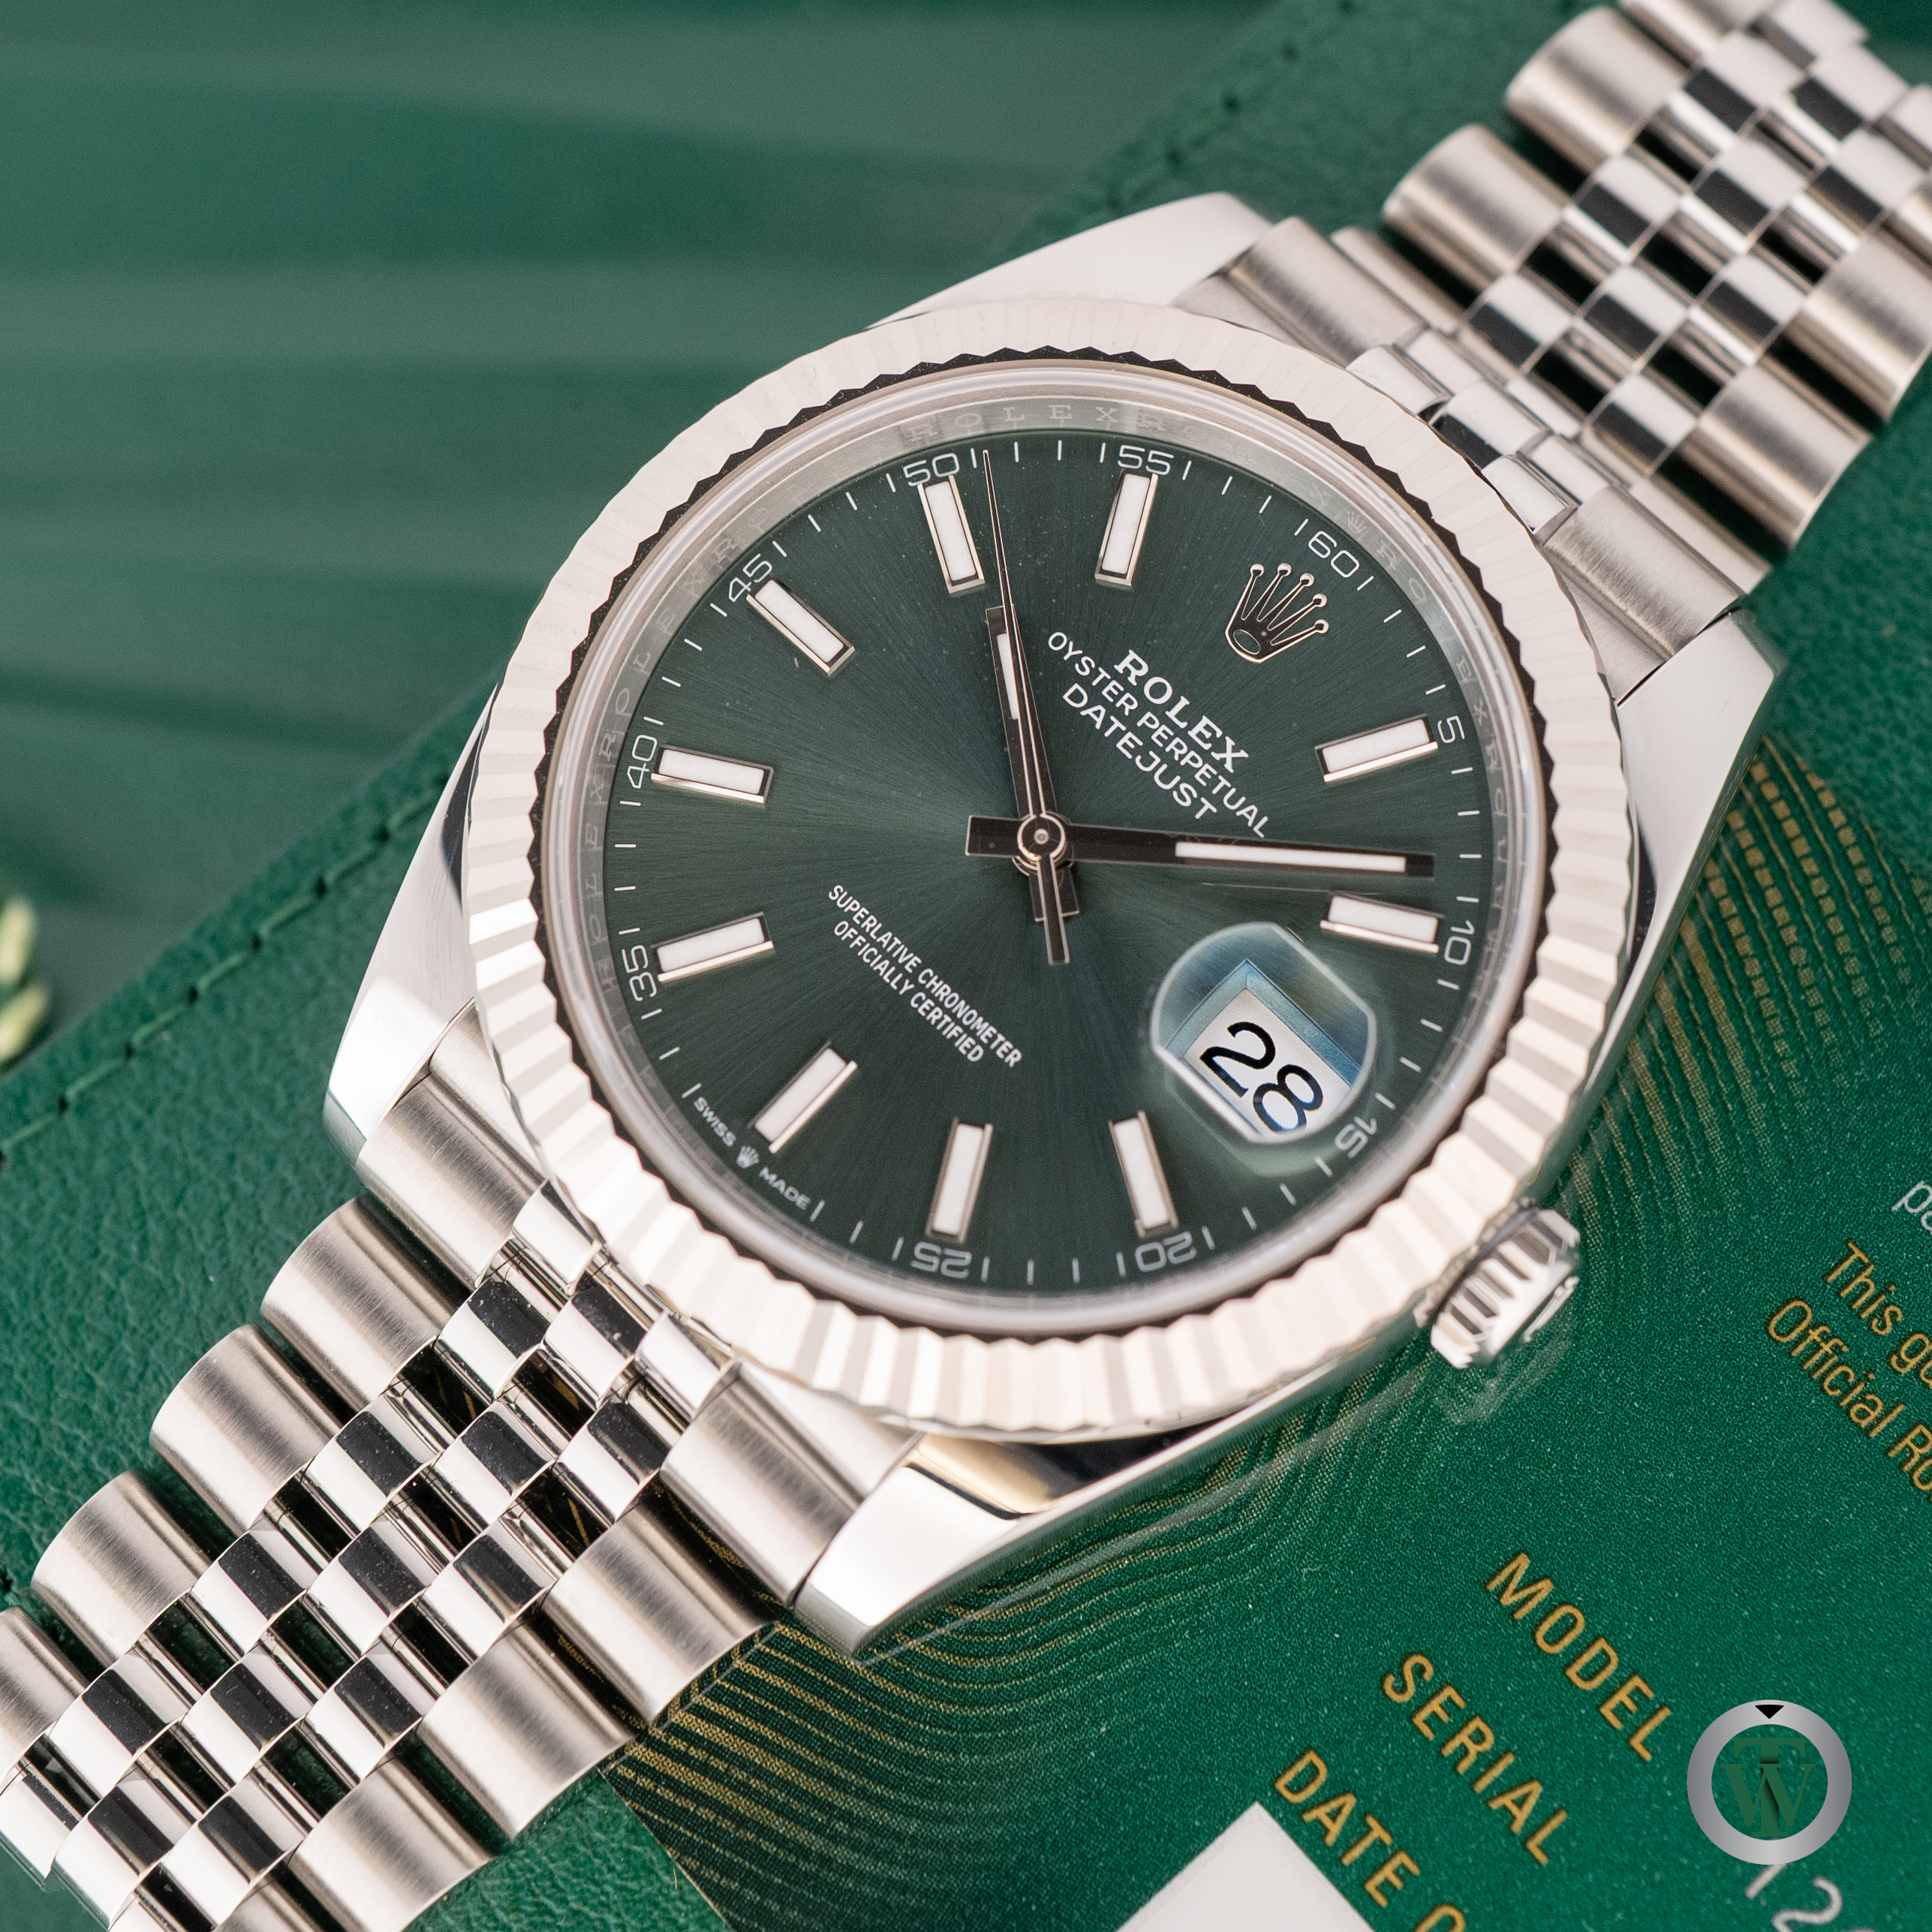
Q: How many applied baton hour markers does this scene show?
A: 10